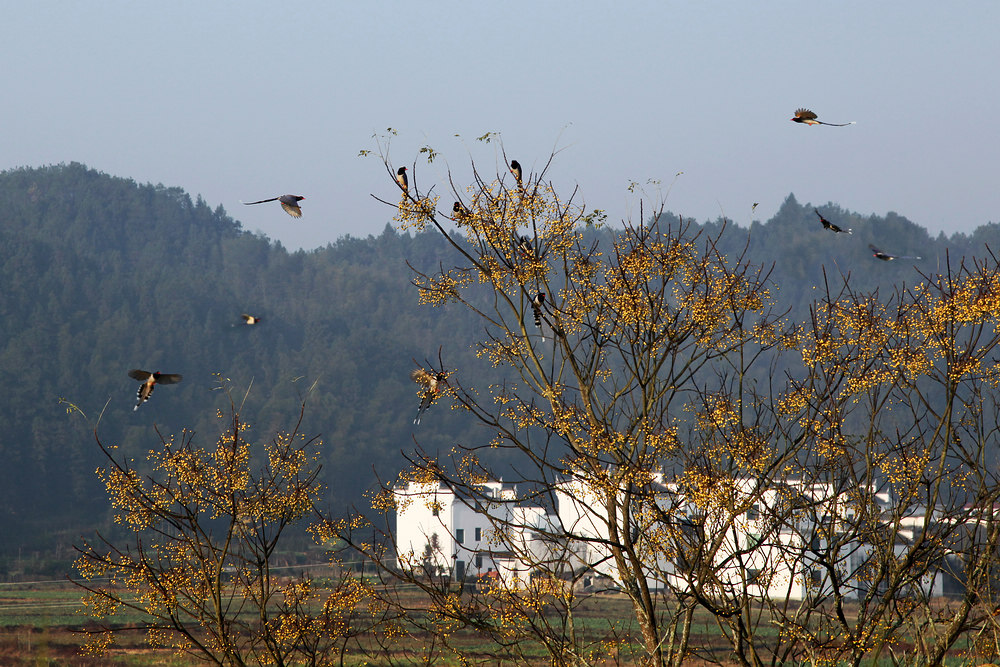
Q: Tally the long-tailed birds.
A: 12